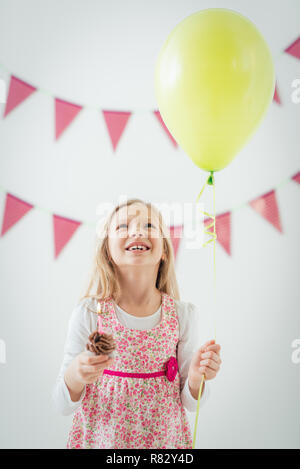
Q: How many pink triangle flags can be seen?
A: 12